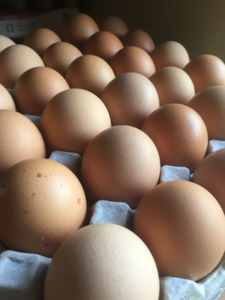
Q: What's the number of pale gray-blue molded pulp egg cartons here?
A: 1